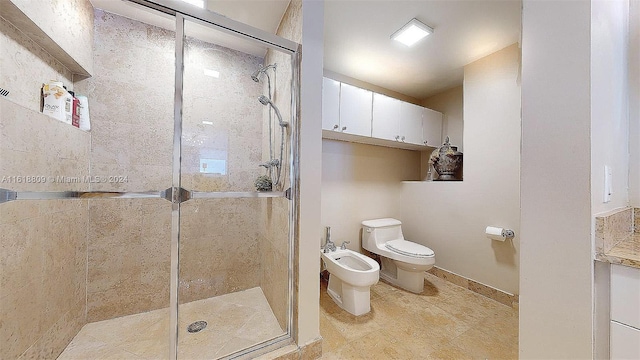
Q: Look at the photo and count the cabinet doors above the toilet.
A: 5